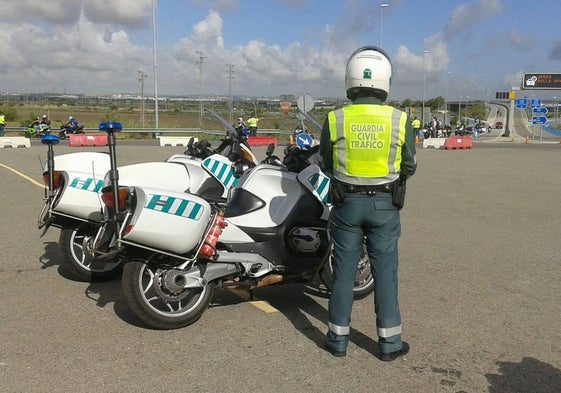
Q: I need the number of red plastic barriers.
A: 3